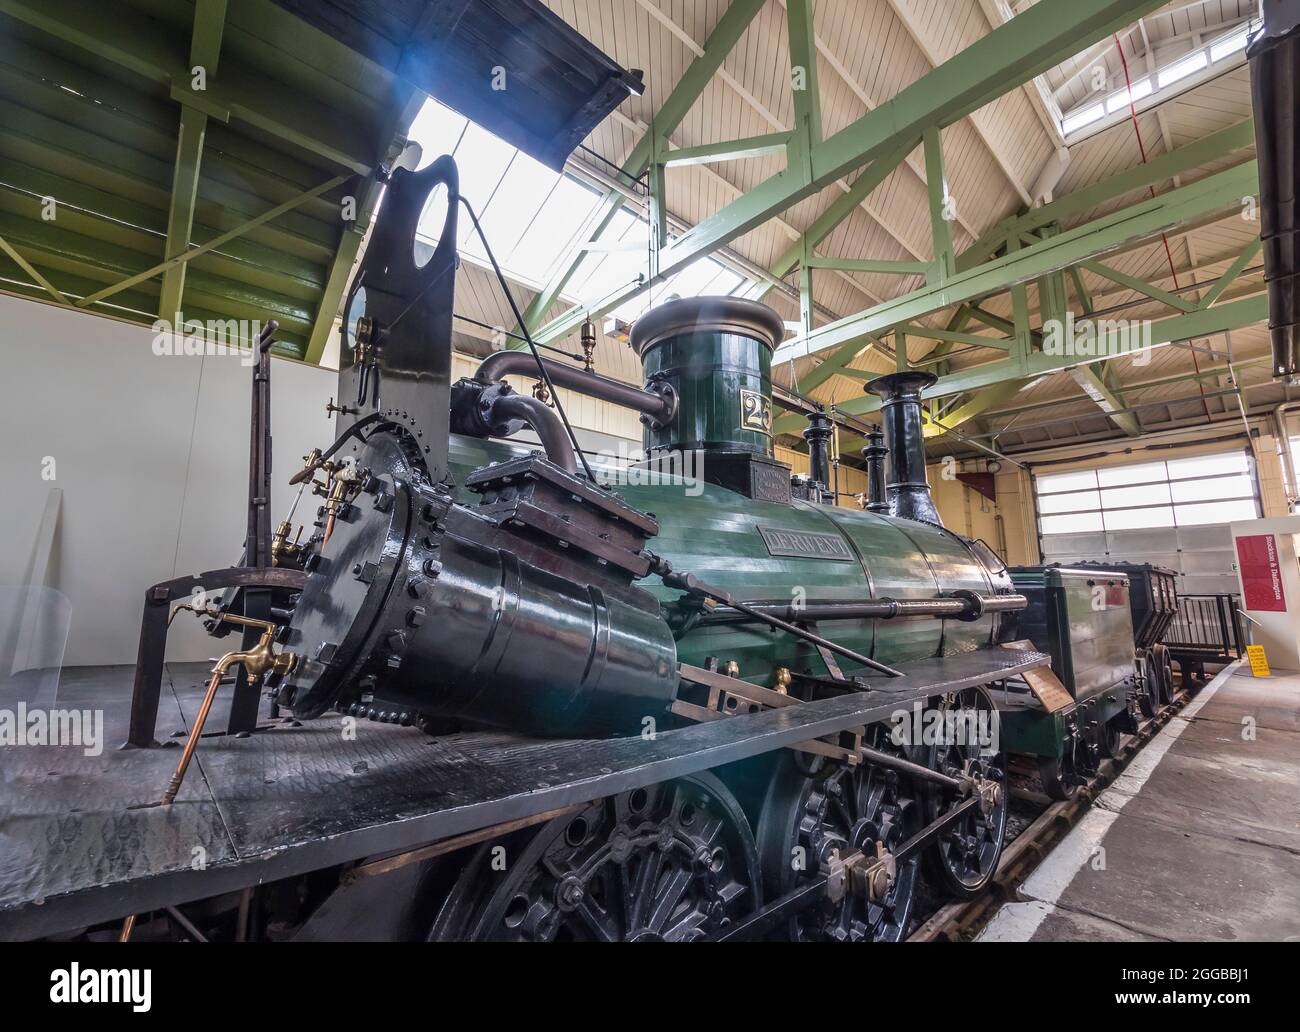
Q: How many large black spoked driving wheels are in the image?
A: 3